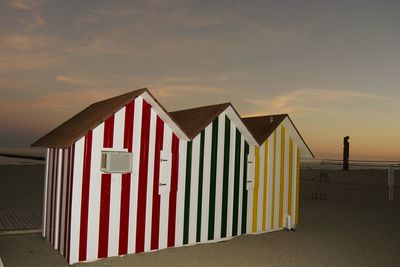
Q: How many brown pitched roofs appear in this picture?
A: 3